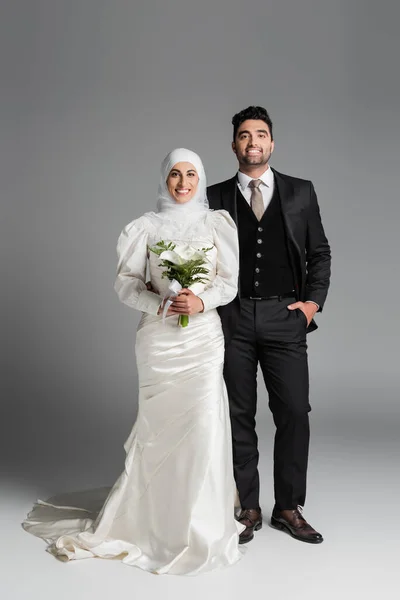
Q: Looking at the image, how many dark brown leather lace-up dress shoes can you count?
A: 2